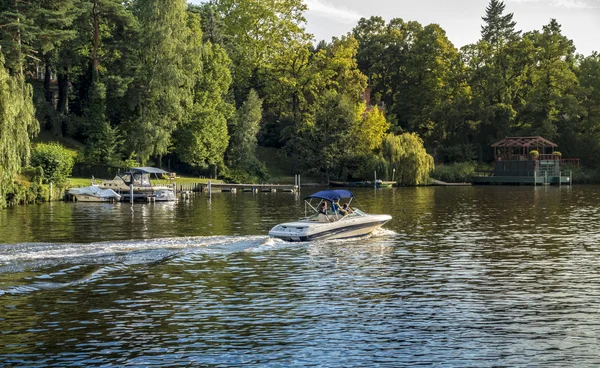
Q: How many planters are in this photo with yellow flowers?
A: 2